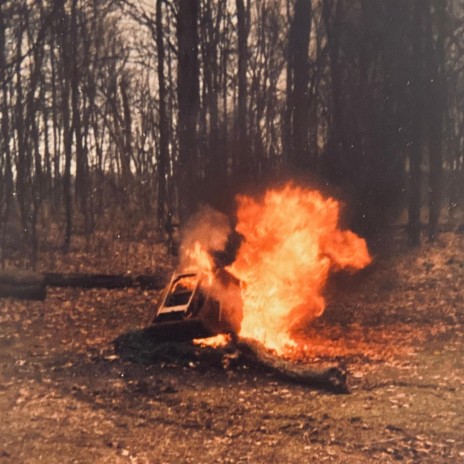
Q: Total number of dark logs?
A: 3